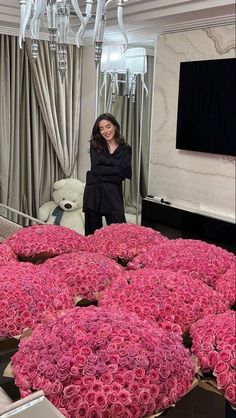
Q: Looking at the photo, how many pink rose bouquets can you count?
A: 10